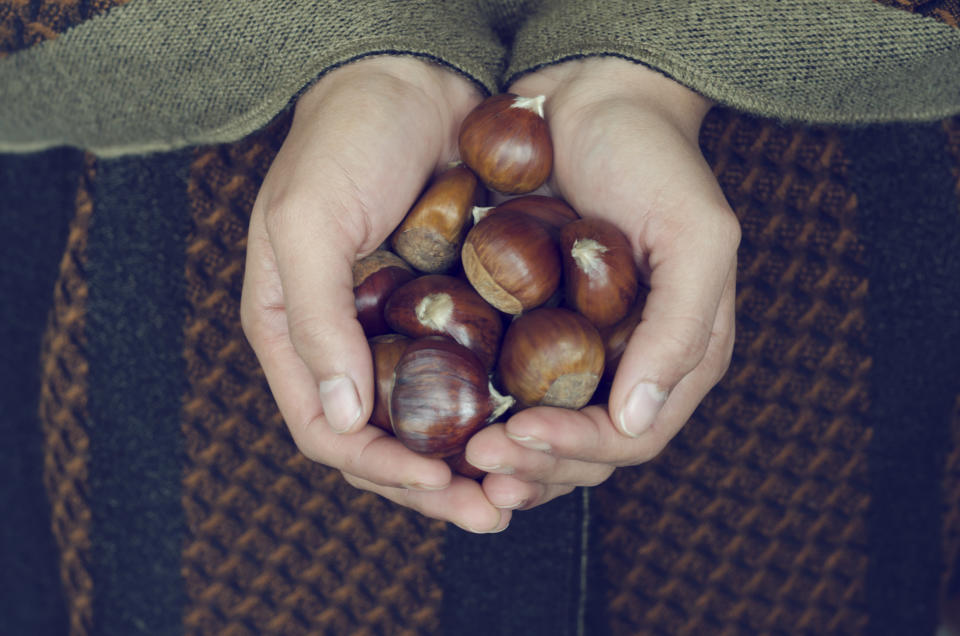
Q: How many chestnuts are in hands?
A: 12